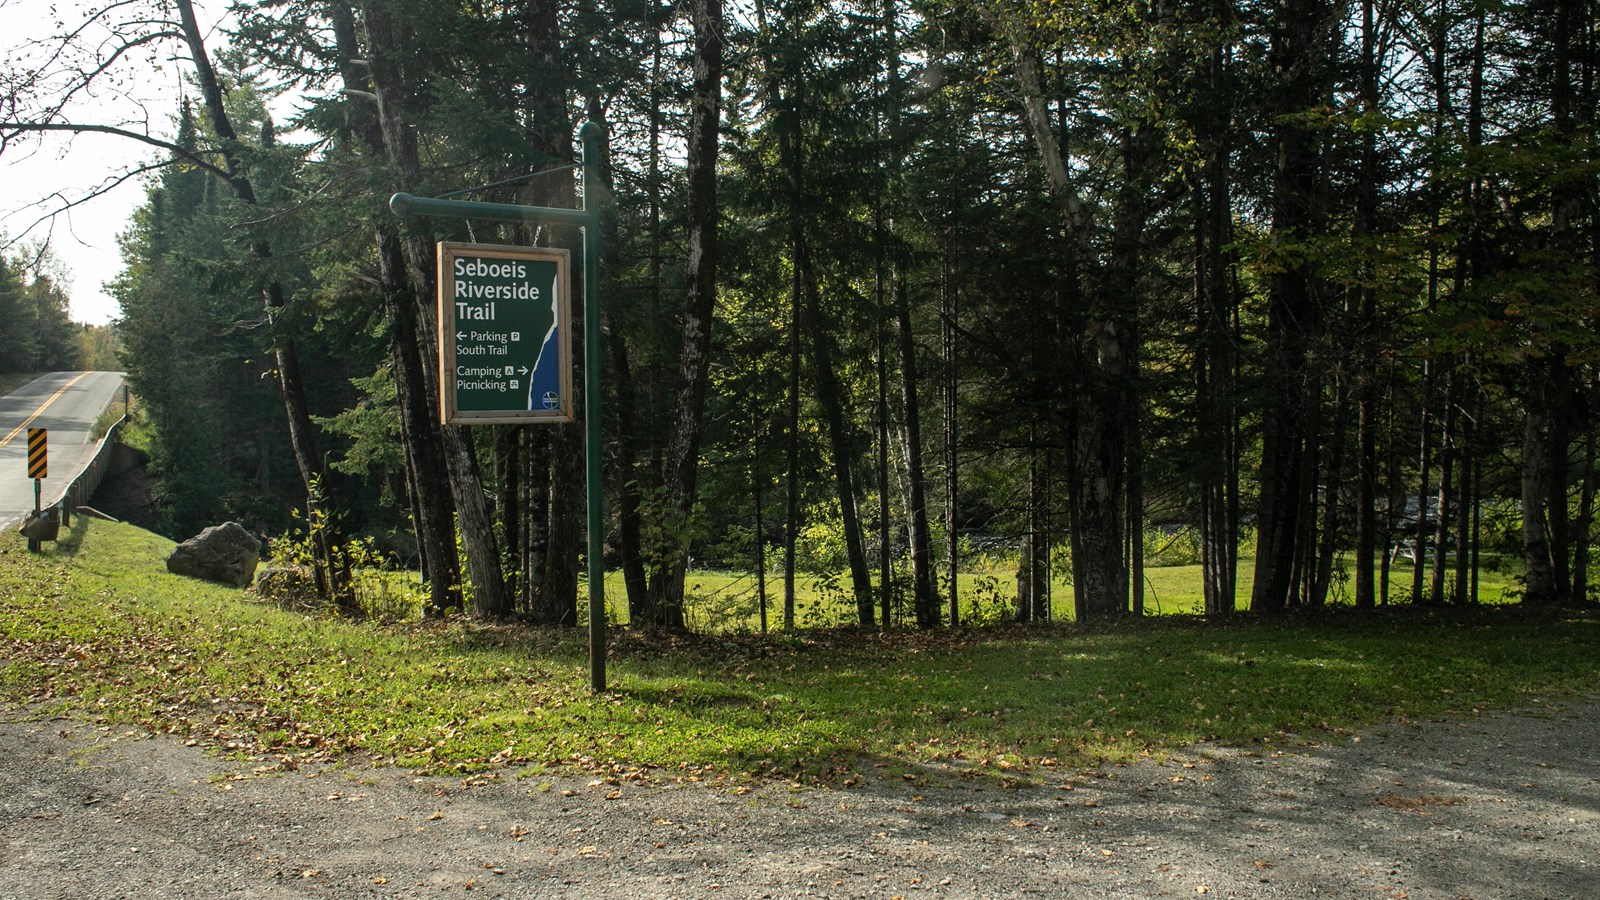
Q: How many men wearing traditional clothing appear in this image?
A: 0